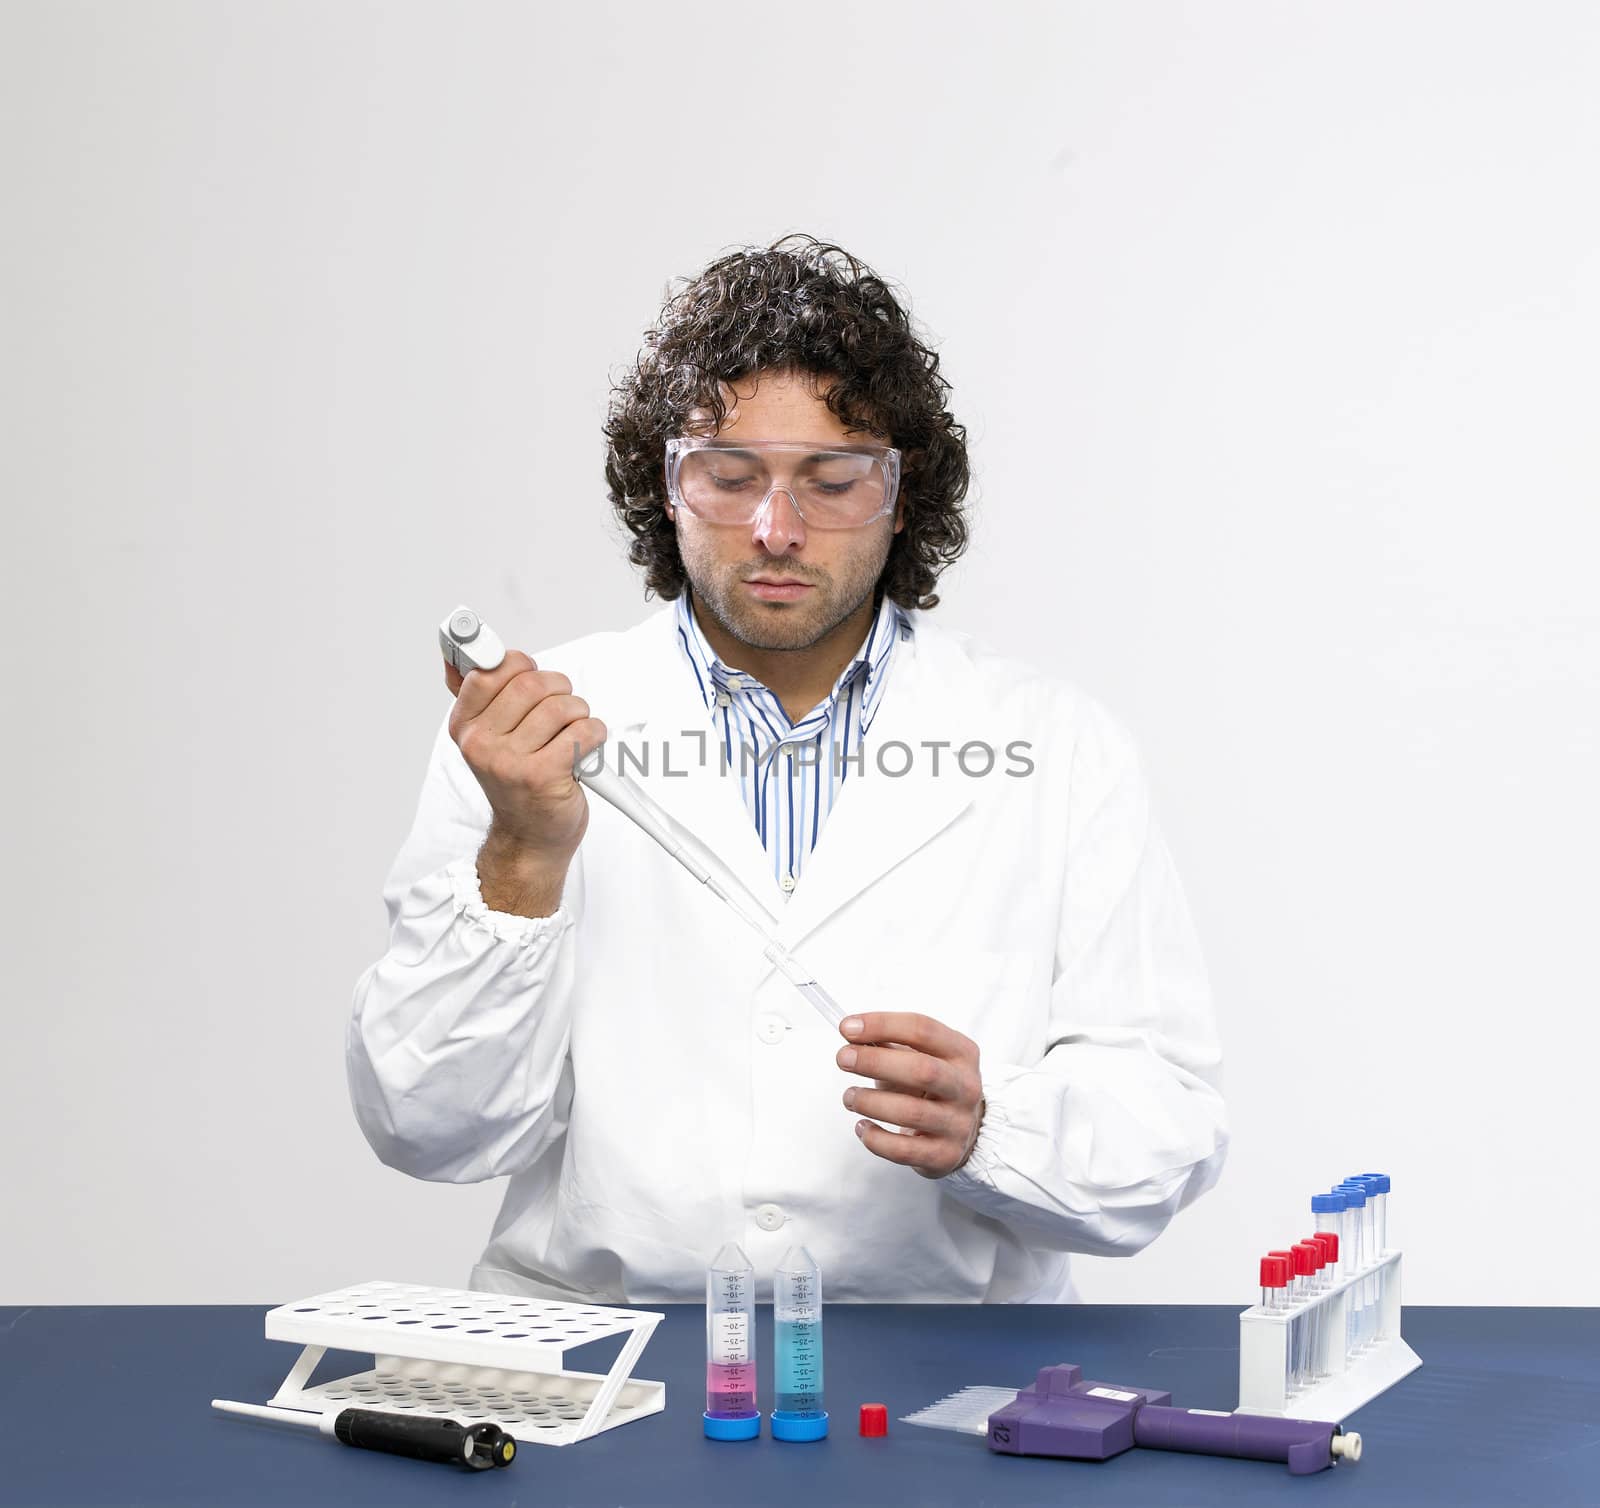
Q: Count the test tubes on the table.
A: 12